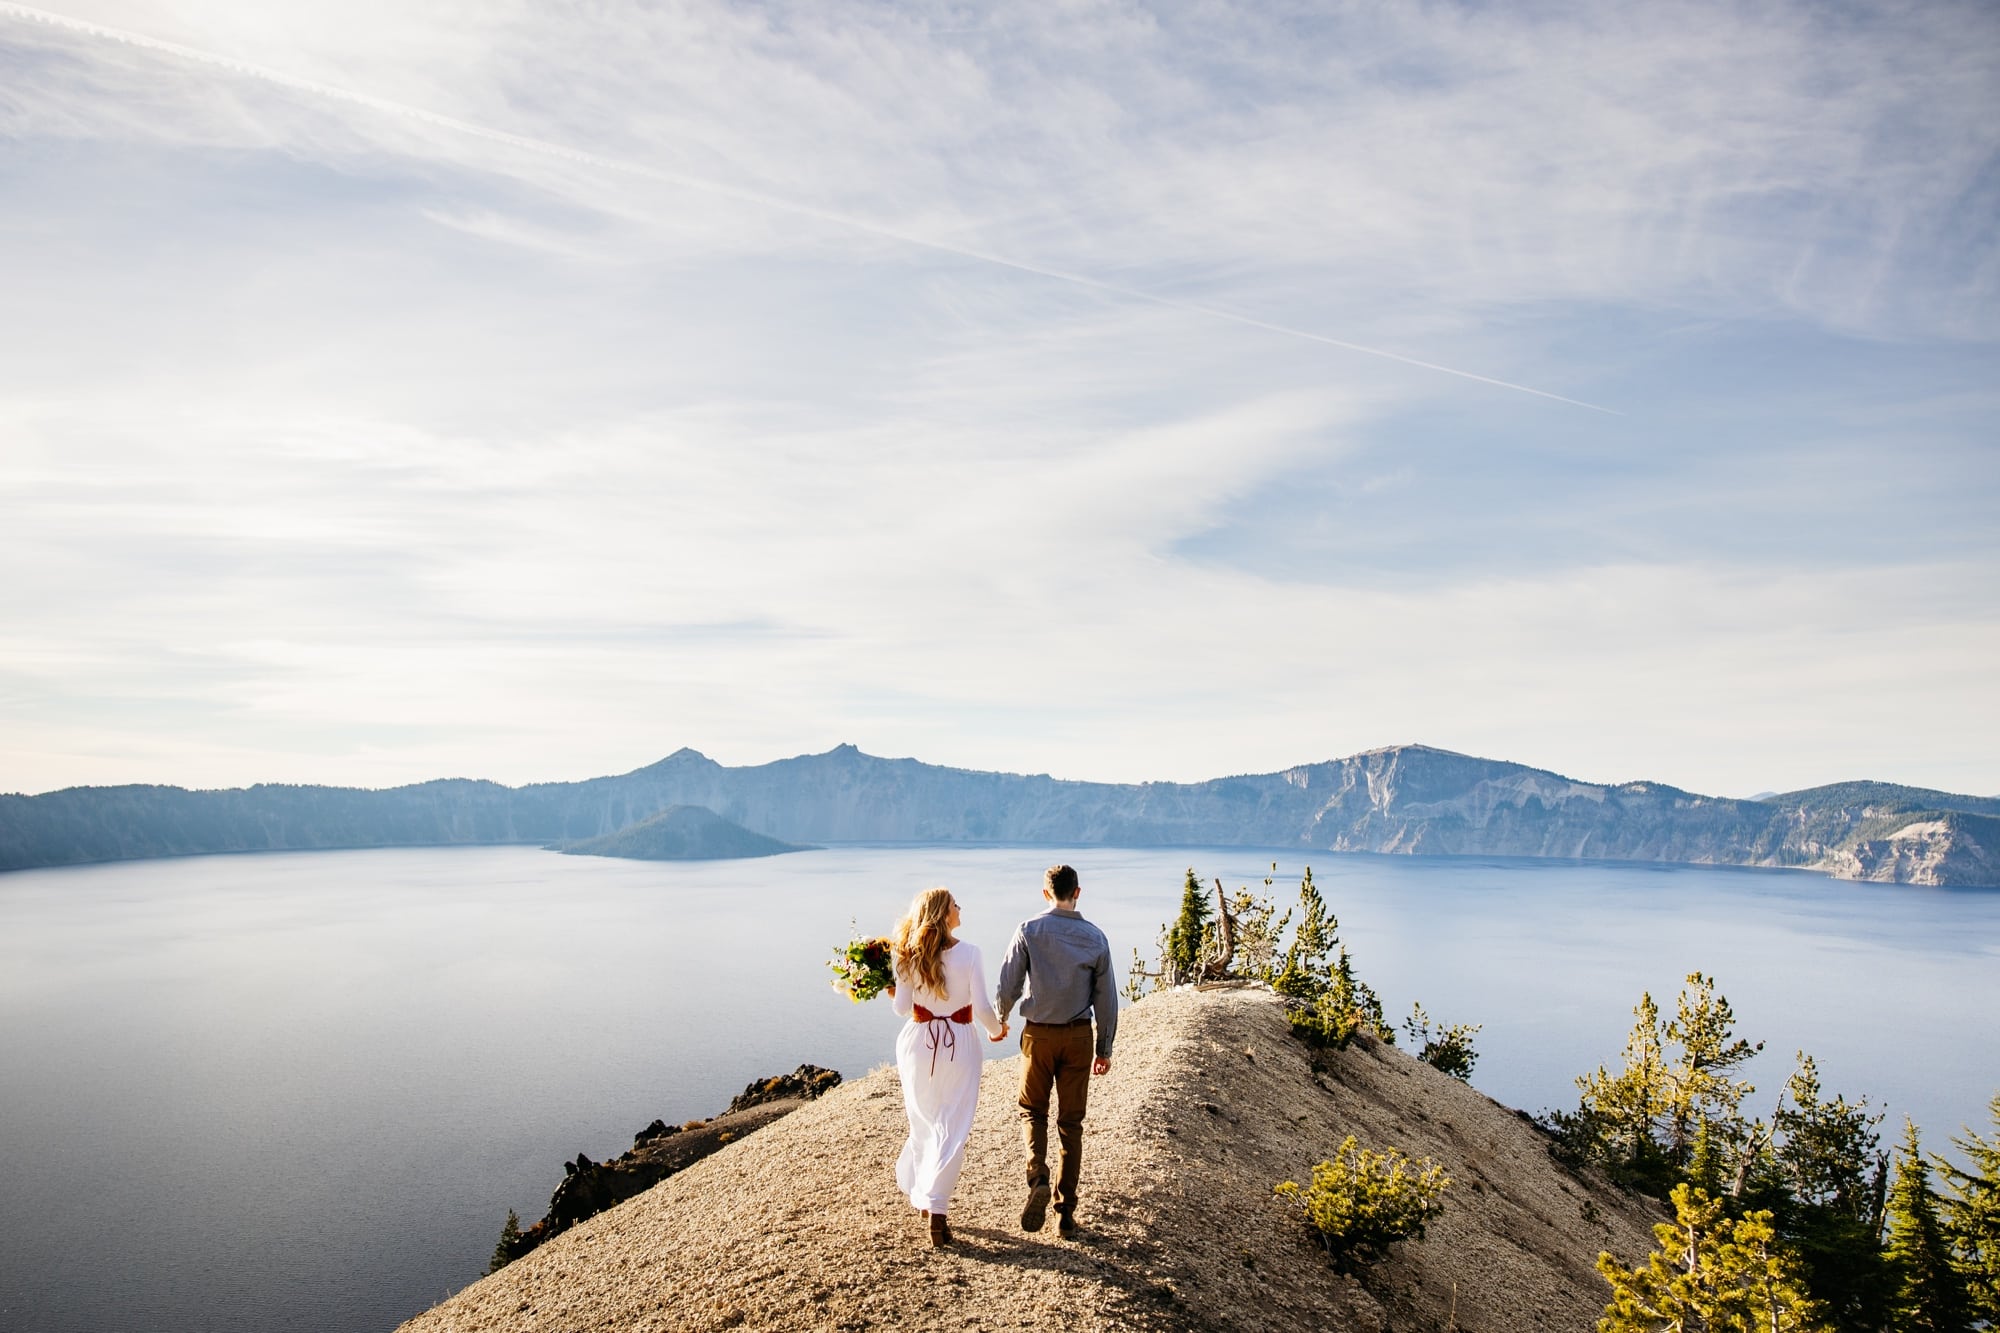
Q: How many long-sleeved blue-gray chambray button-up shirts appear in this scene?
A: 1